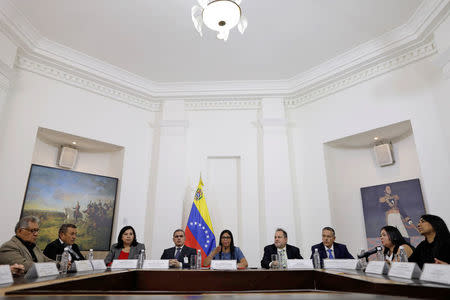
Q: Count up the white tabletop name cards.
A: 12